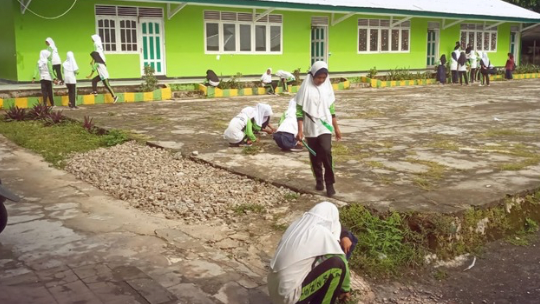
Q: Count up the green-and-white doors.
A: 4